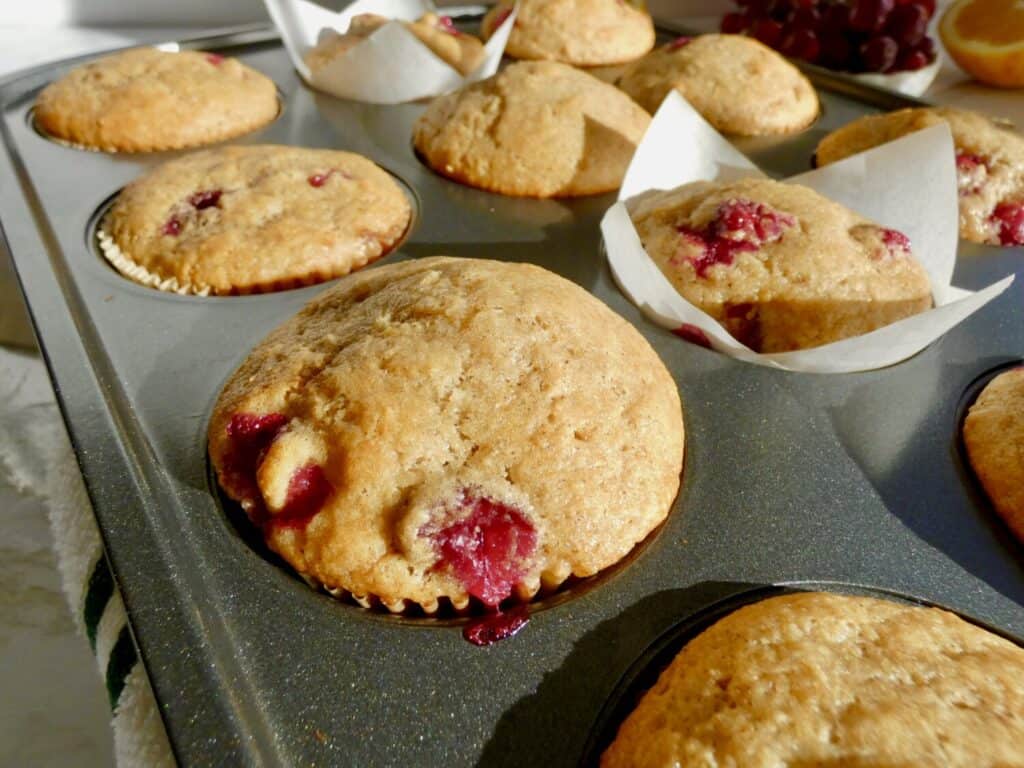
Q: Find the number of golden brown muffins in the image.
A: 11